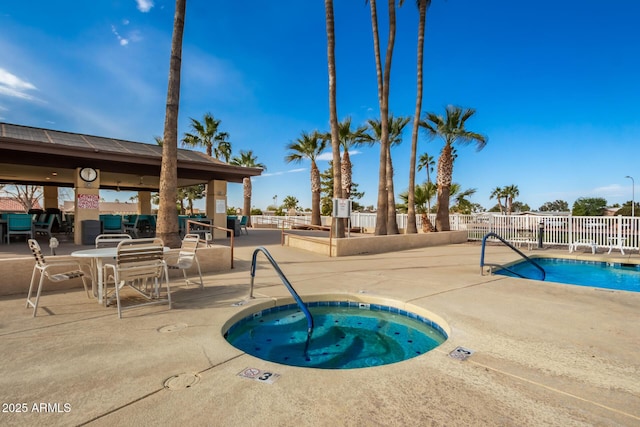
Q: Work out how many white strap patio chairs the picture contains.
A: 4